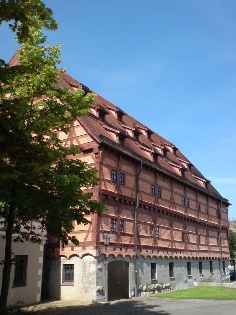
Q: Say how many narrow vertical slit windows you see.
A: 6